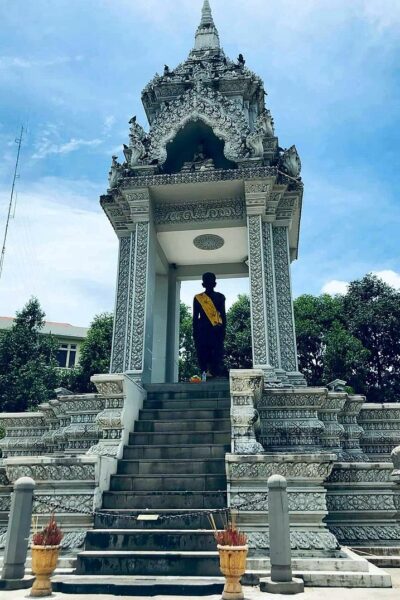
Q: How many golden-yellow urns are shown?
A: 2